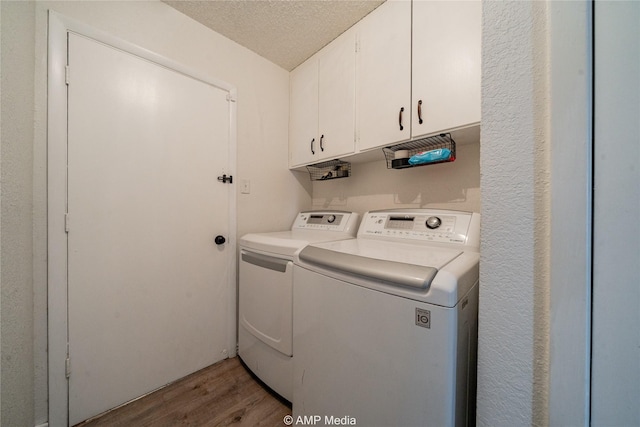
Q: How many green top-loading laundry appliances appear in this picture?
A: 0